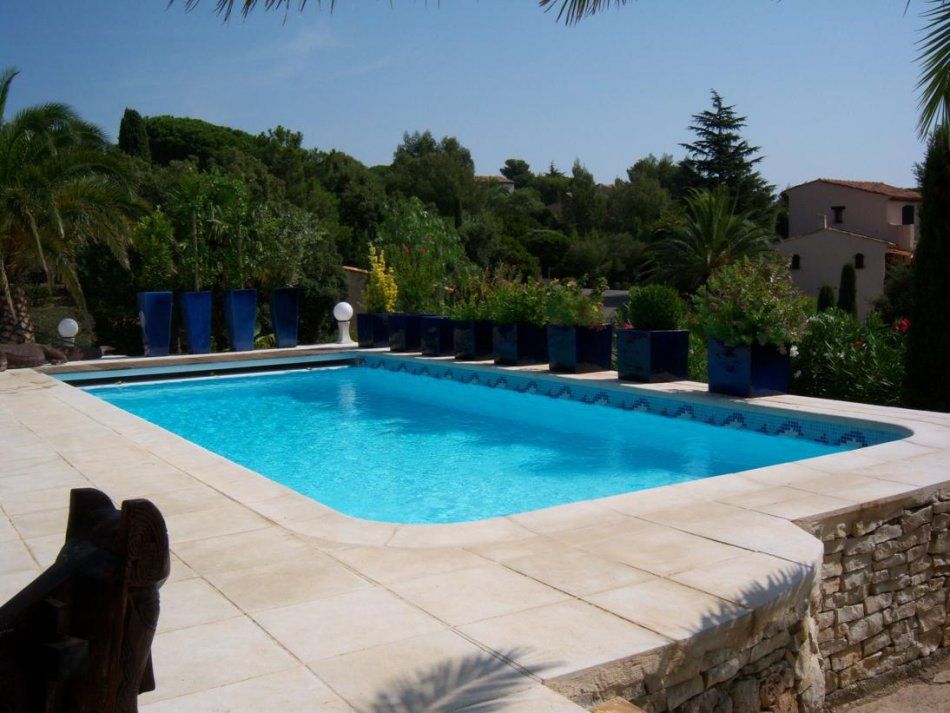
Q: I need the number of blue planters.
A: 12